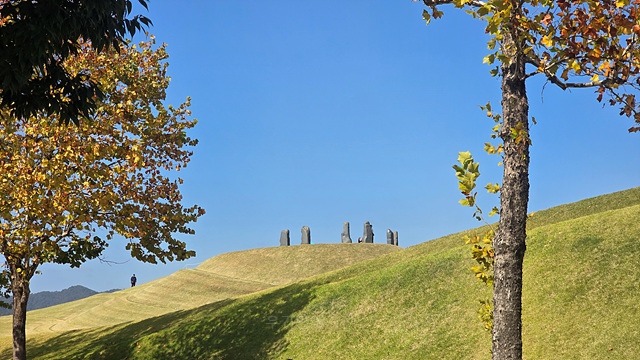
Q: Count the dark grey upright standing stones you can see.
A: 6